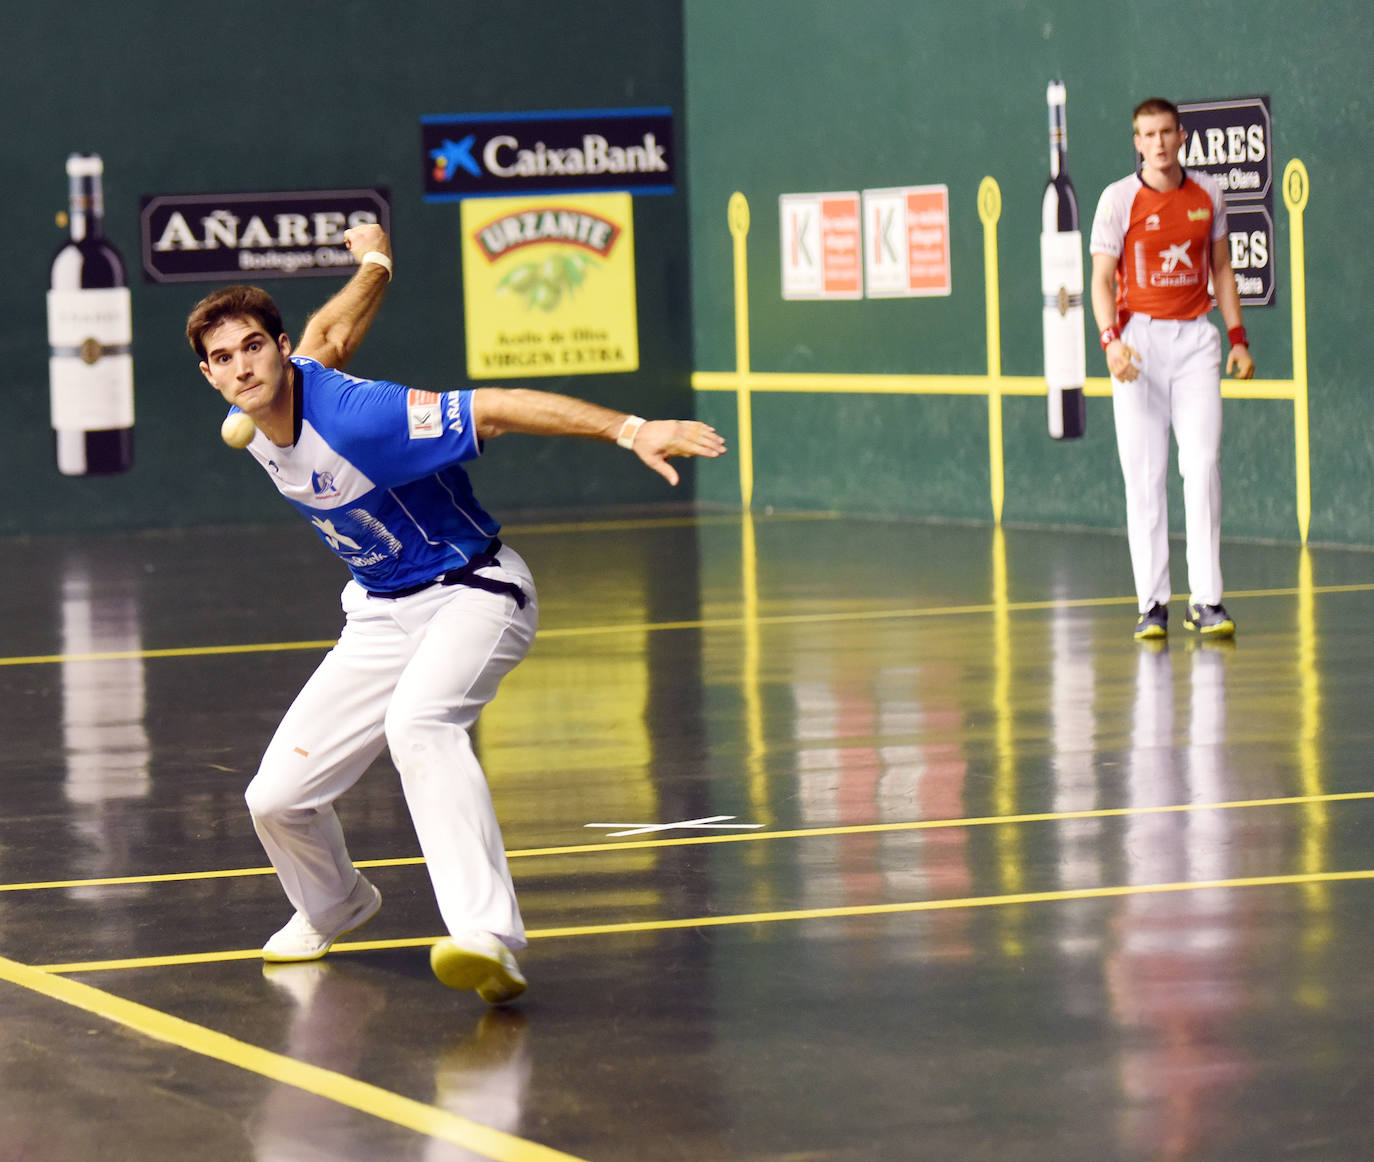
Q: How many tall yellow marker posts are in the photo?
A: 3